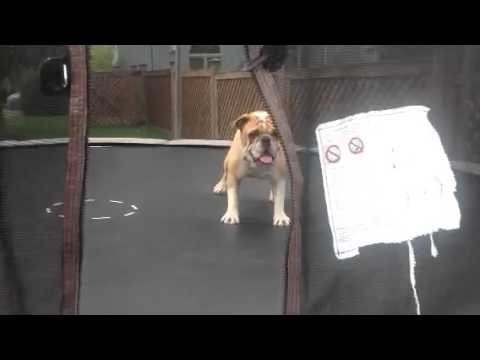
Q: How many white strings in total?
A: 2